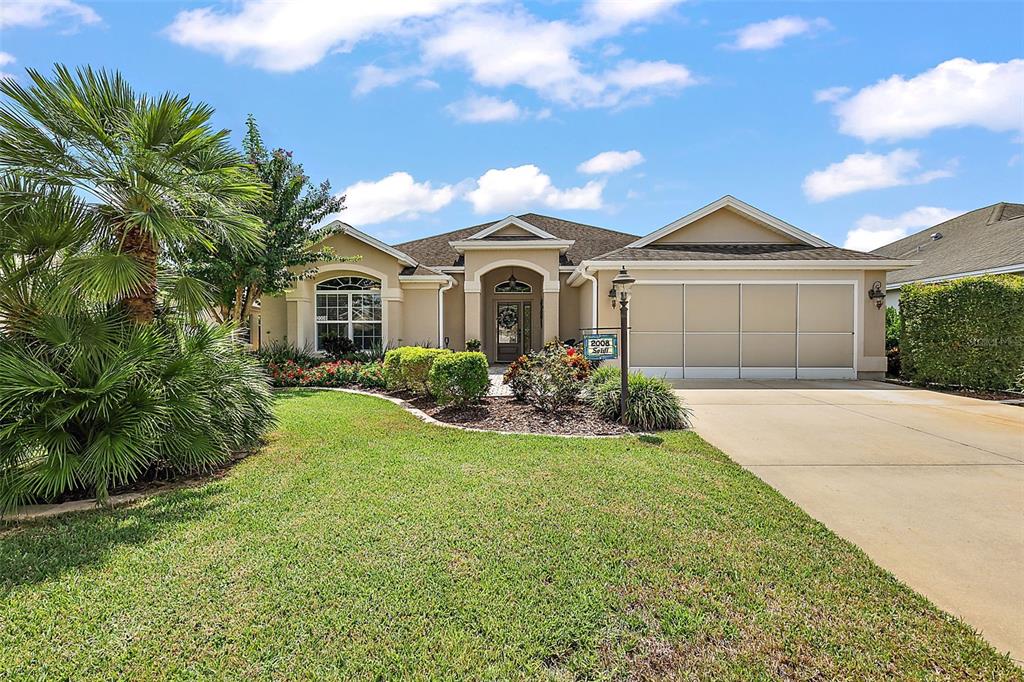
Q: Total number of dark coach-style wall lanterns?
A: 2